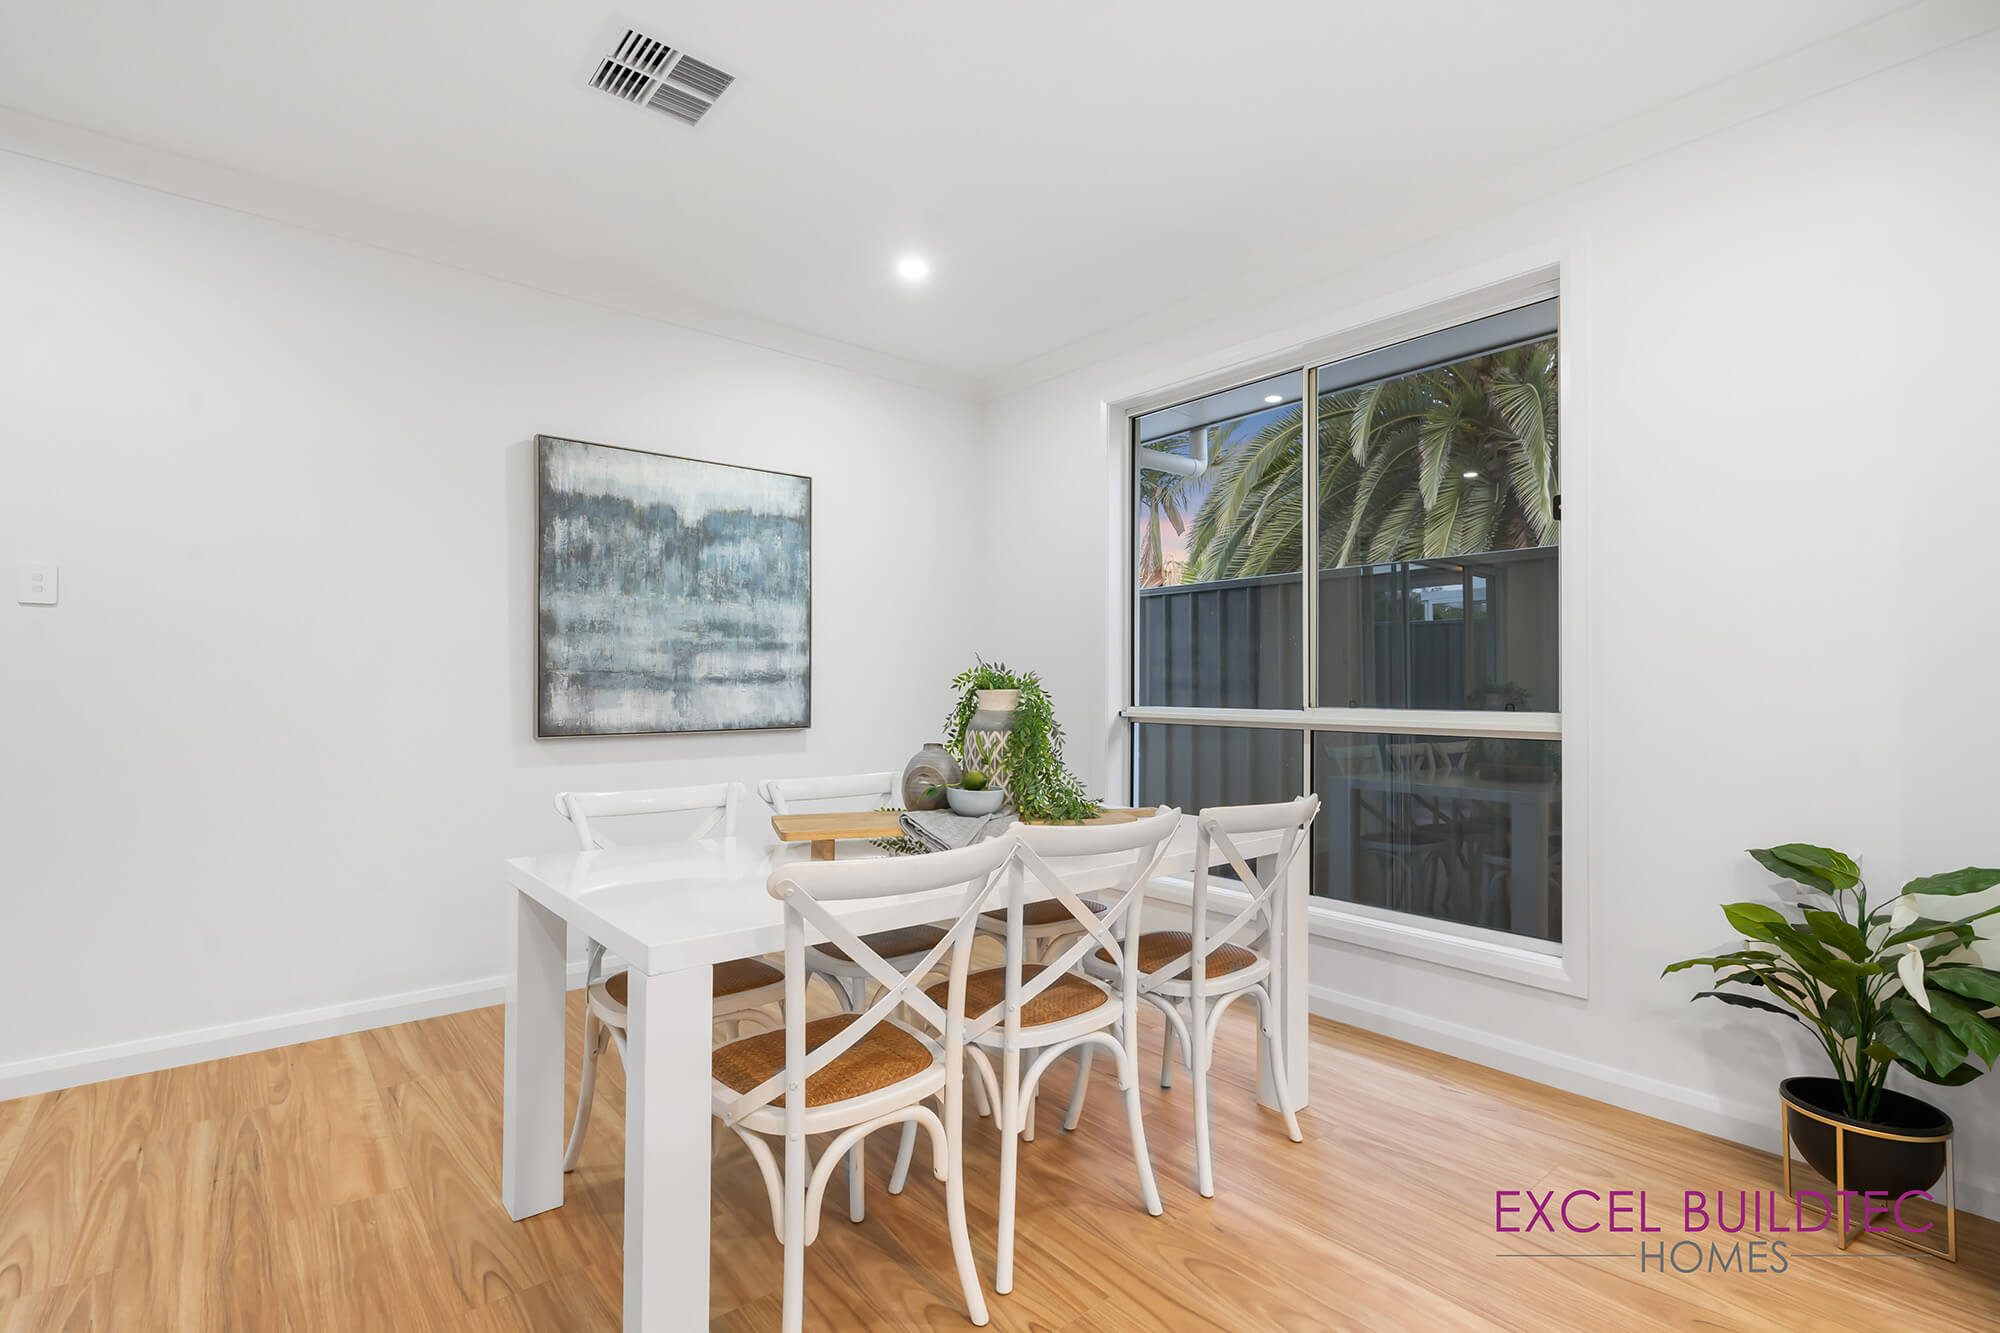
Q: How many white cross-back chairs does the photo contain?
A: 6